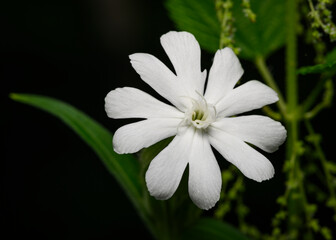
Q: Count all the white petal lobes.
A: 10